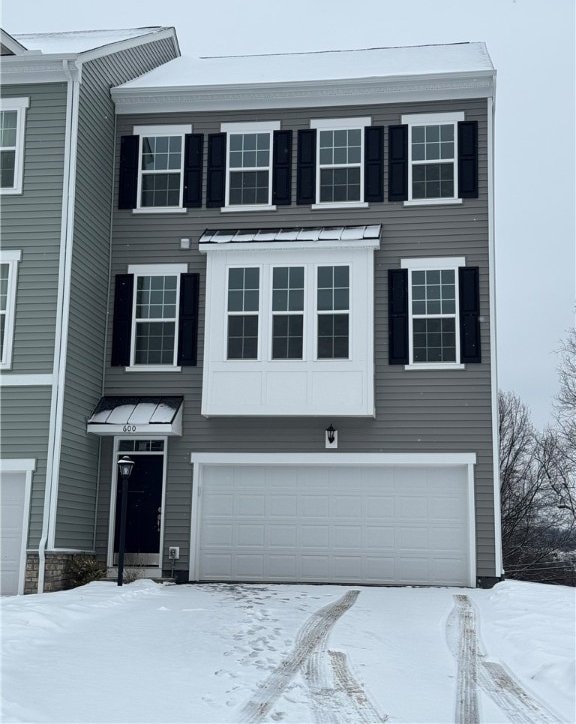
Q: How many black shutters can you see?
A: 12